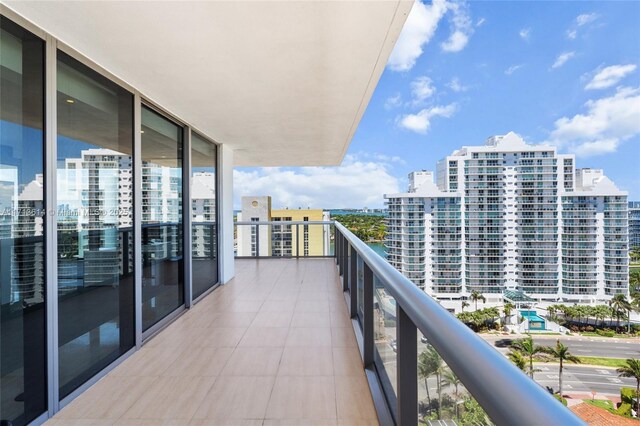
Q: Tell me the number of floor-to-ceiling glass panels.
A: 4